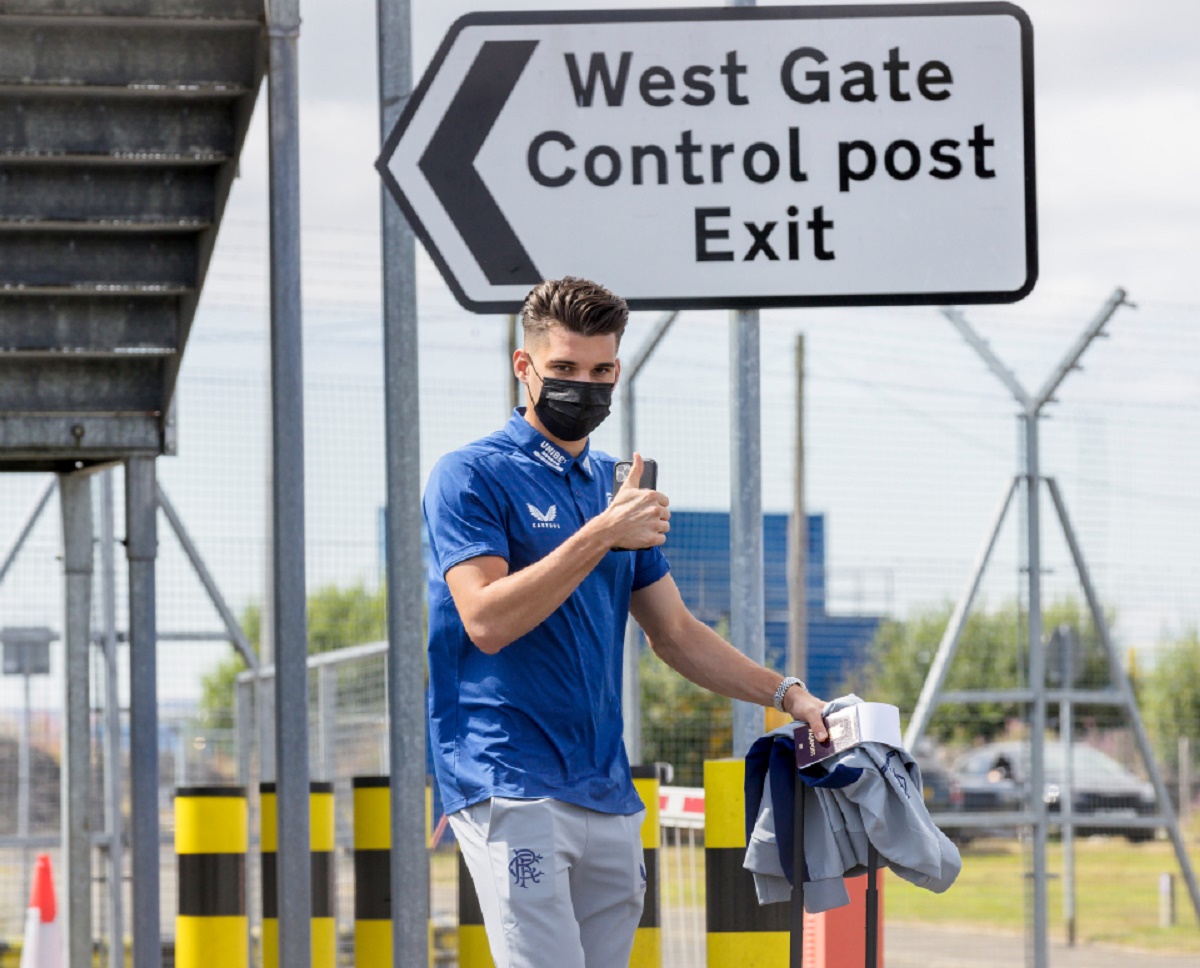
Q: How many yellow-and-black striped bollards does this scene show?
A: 6